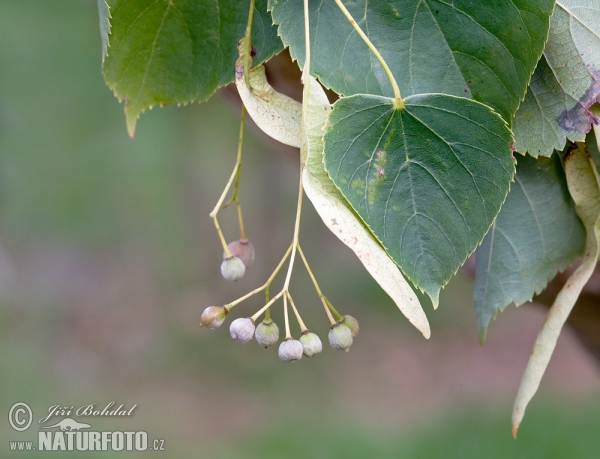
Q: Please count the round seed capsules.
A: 9